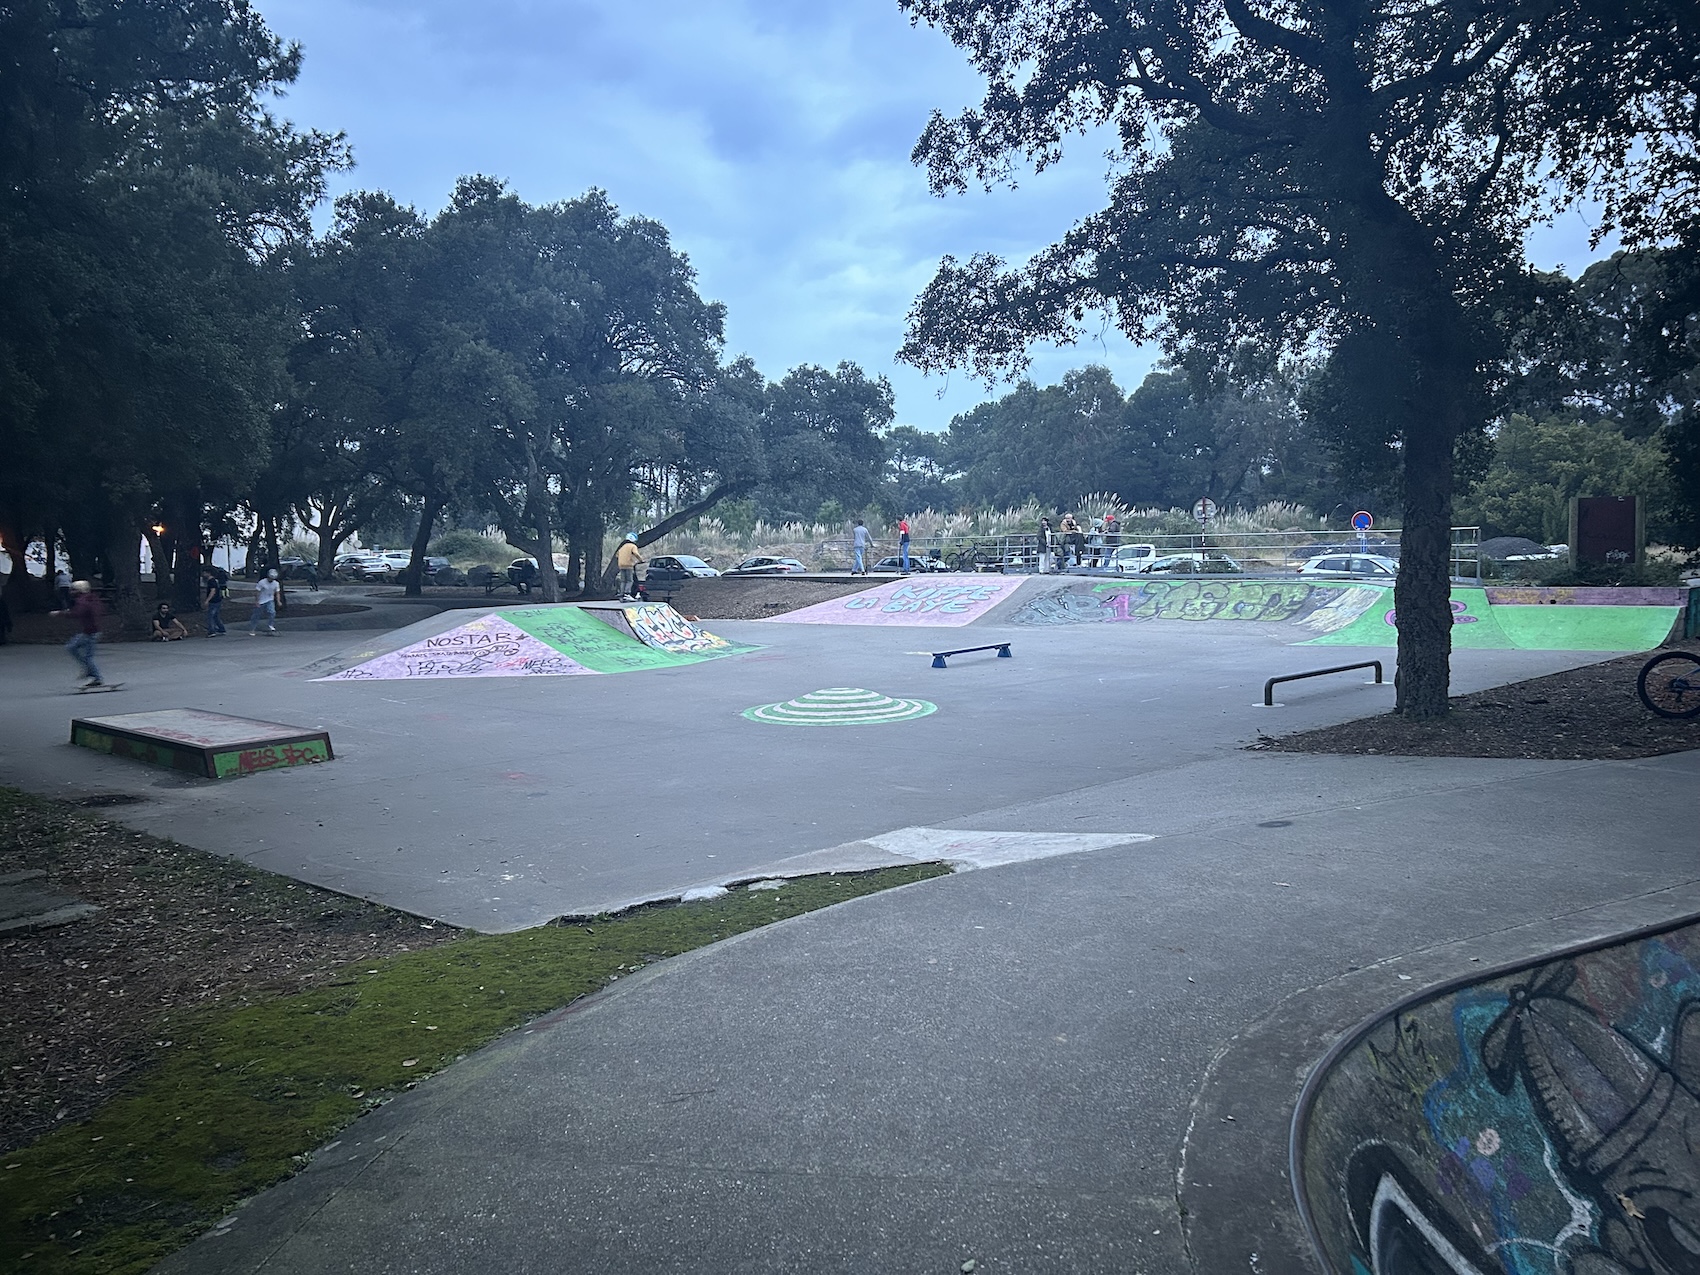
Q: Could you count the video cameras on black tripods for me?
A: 0